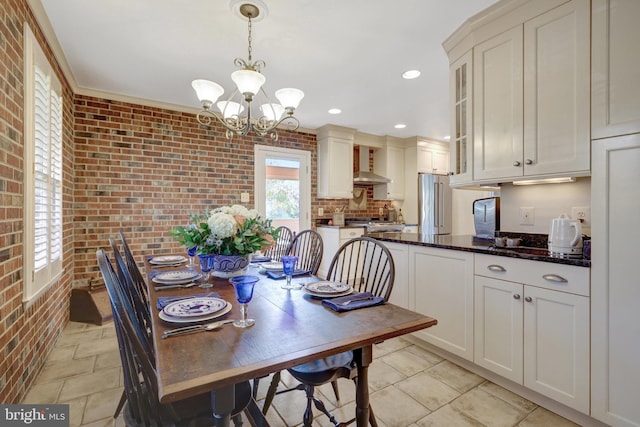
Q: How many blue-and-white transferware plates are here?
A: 5